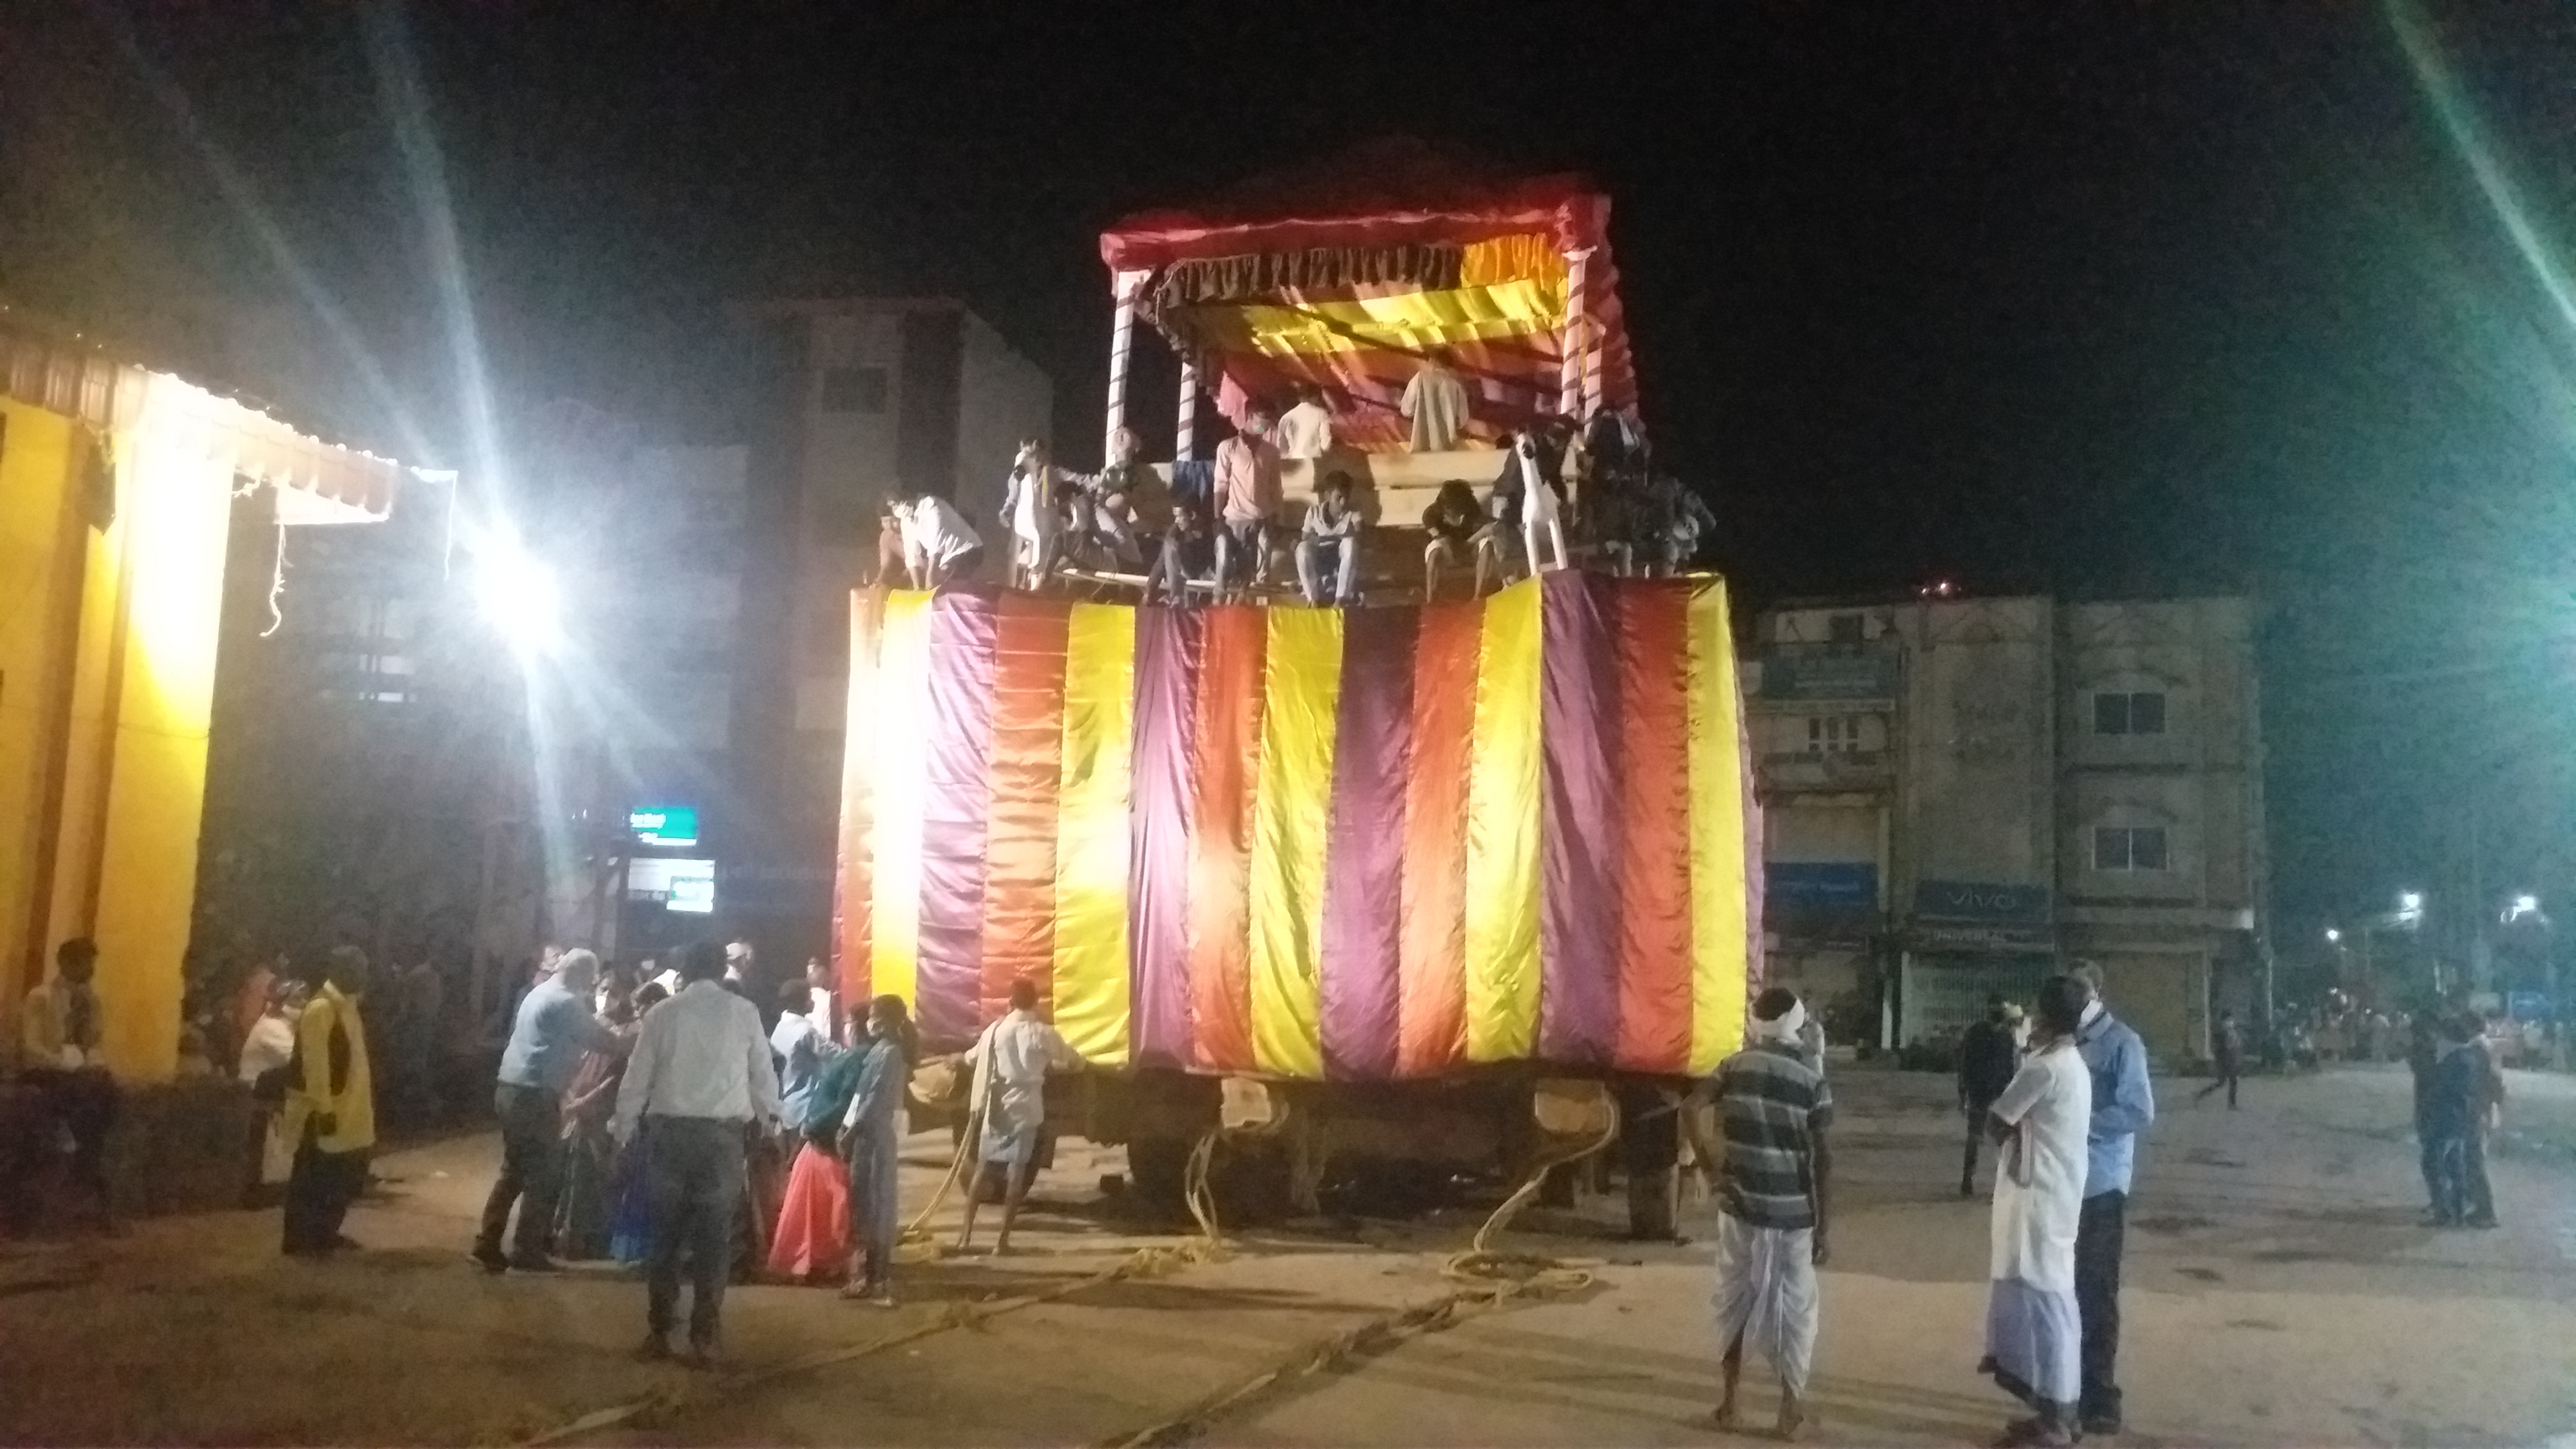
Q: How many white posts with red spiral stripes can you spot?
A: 4